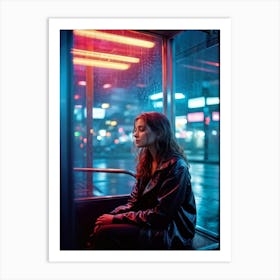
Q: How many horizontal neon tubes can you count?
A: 3